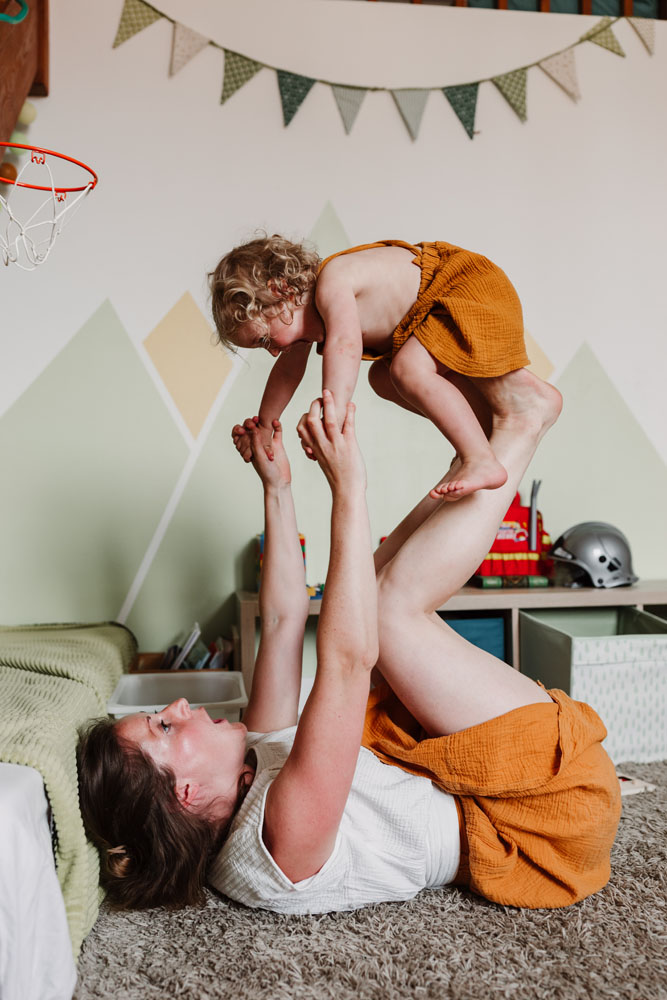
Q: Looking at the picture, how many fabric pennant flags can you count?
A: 11